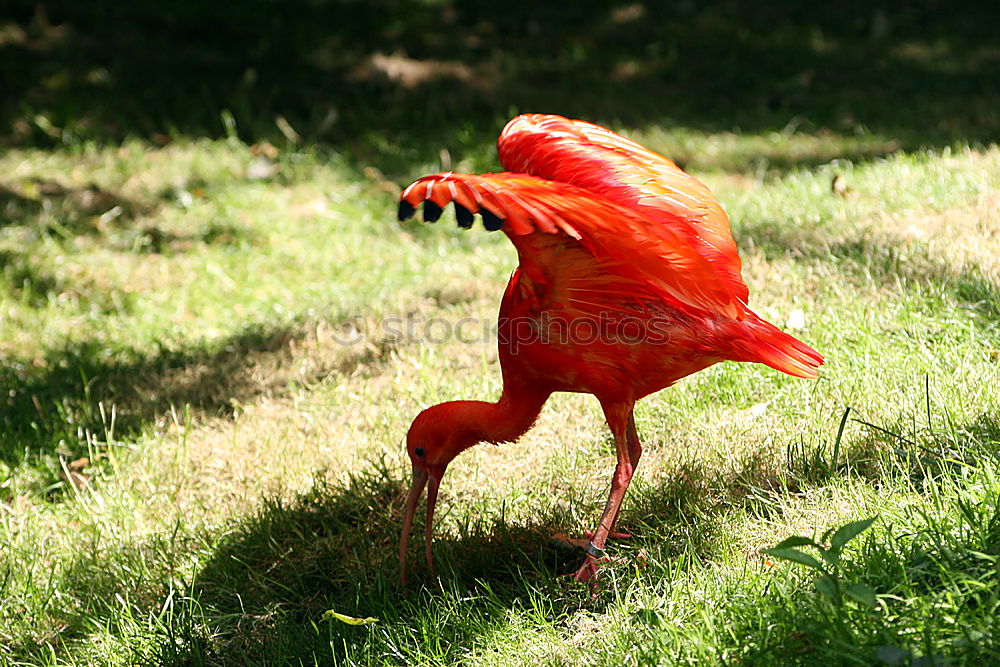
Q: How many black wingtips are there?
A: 4